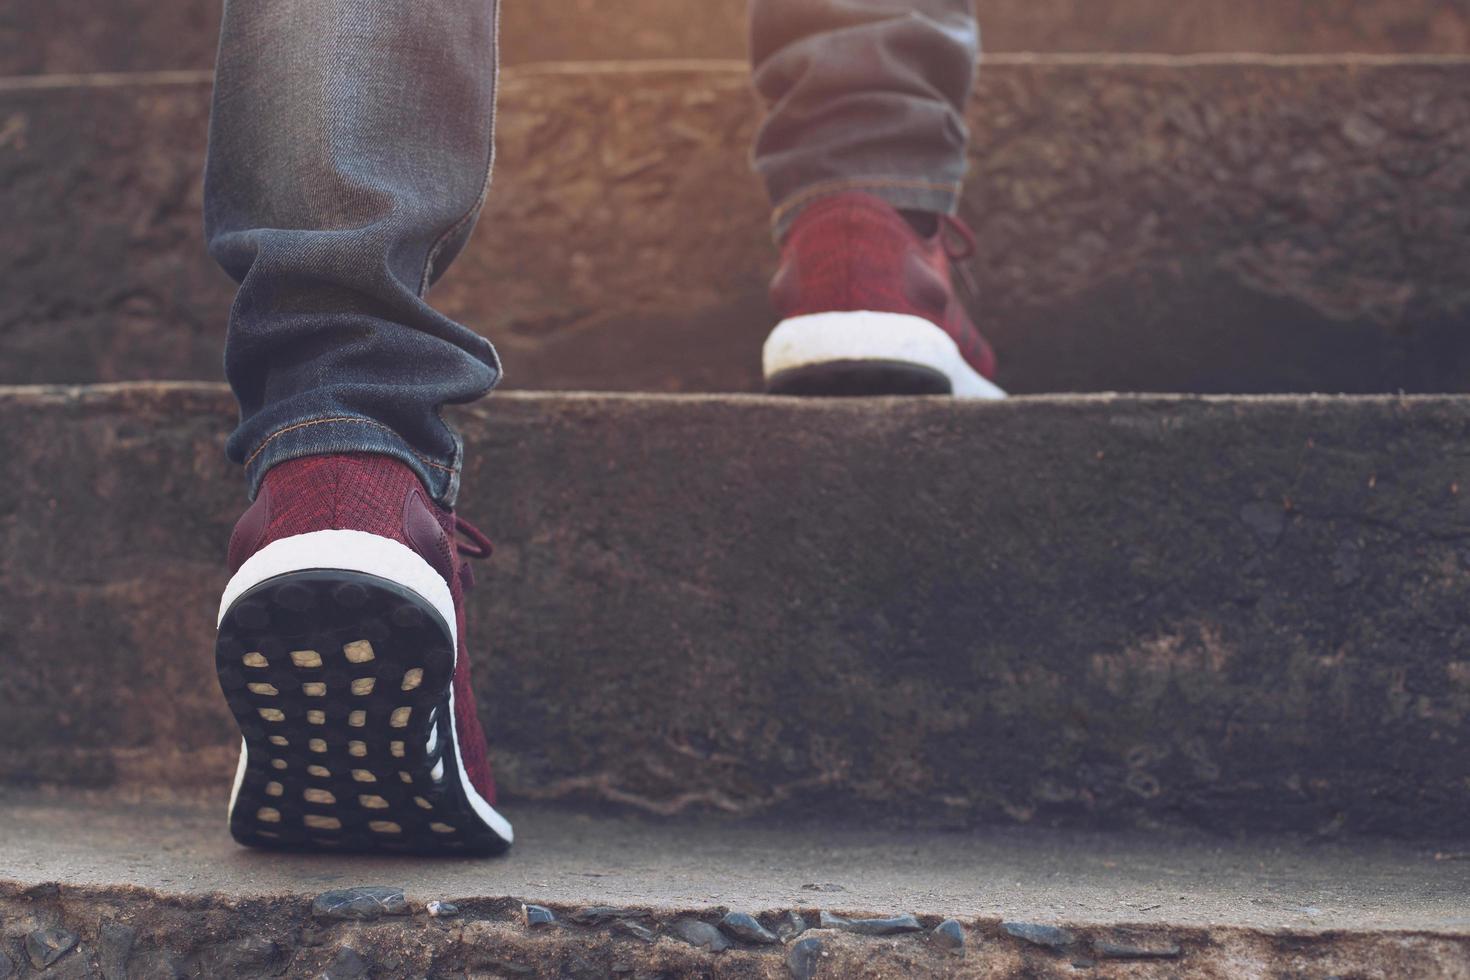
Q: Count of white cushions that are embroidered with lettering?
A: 0